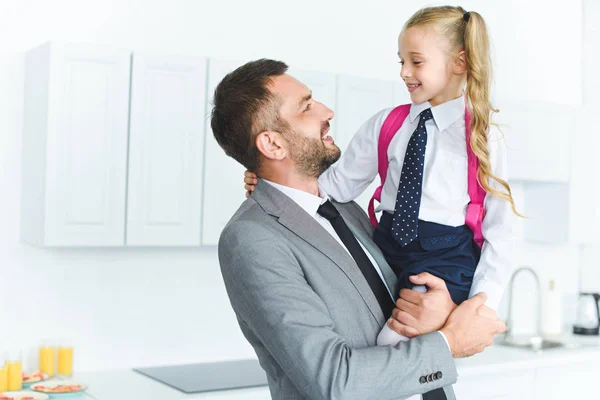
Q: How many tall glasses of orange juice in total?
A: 4